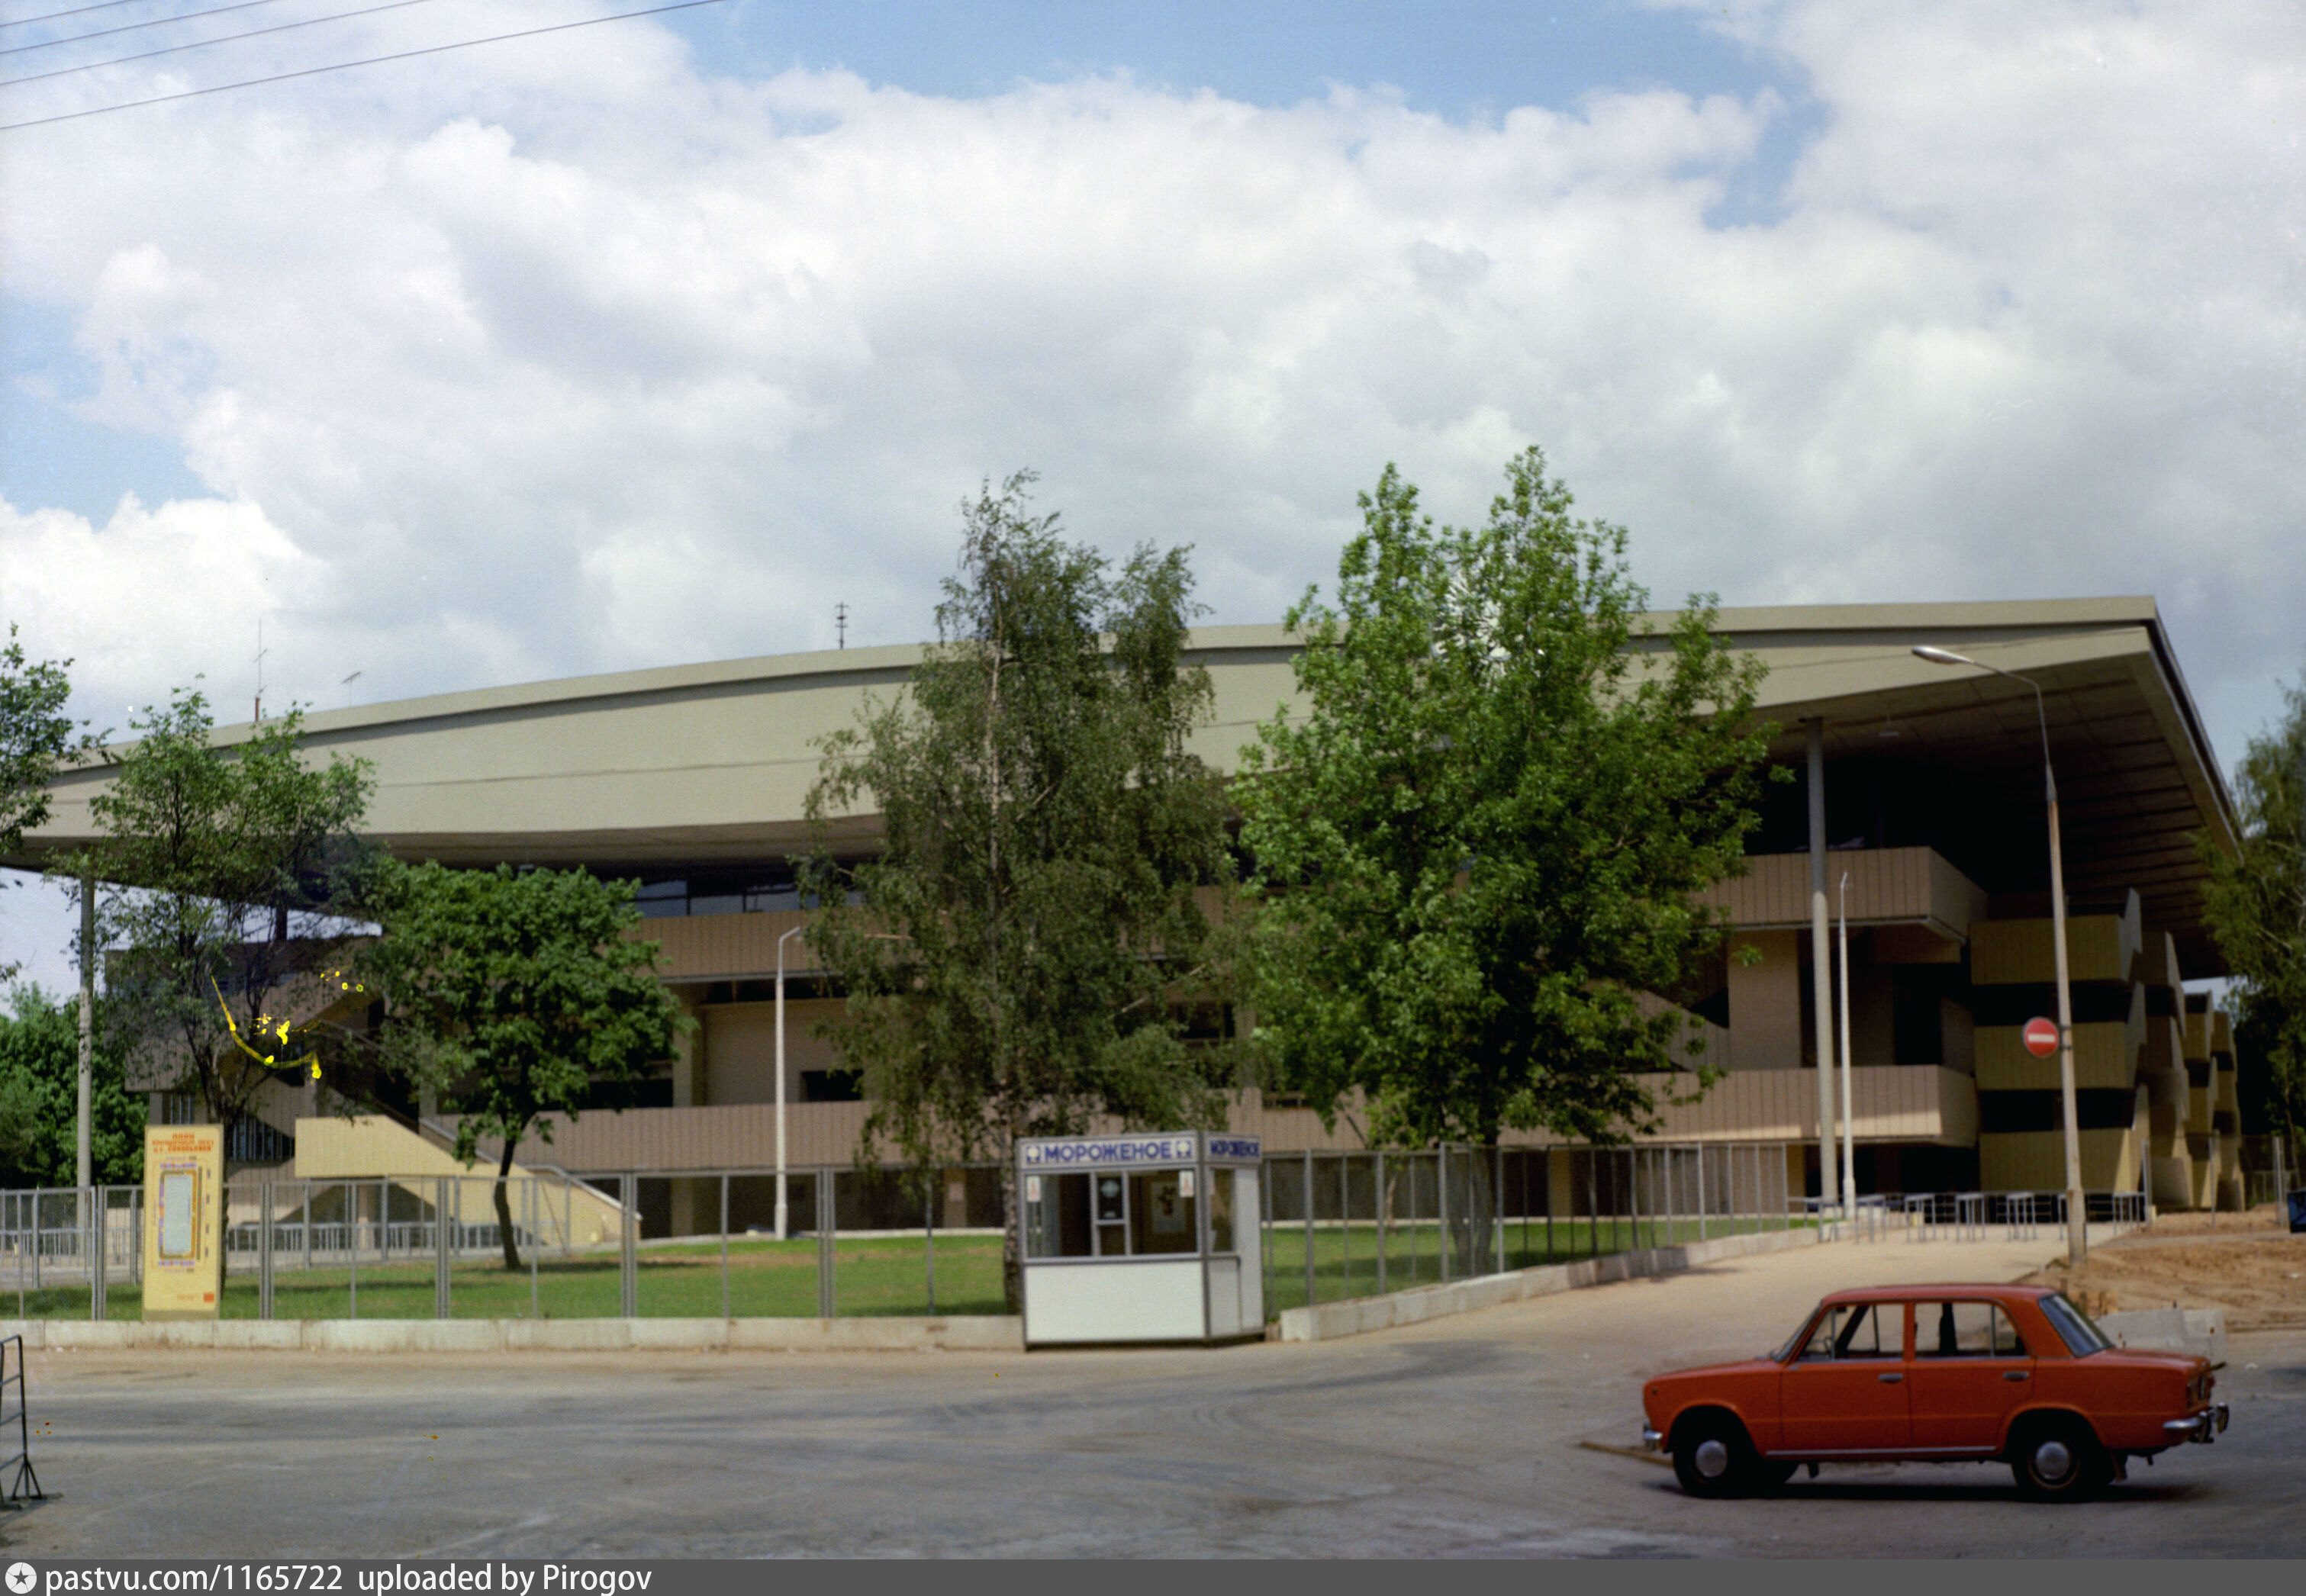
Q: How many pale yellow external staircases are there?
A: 1